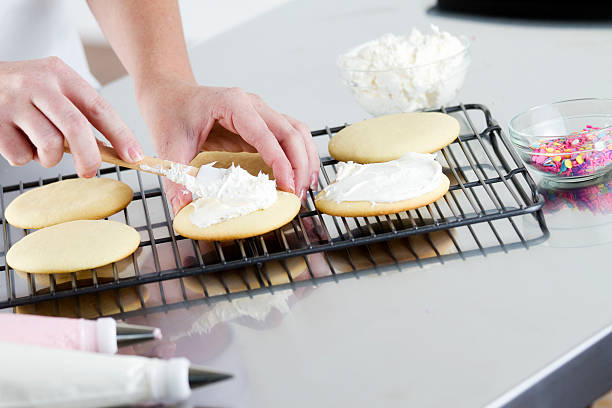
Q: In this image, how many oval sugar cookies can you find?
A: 6